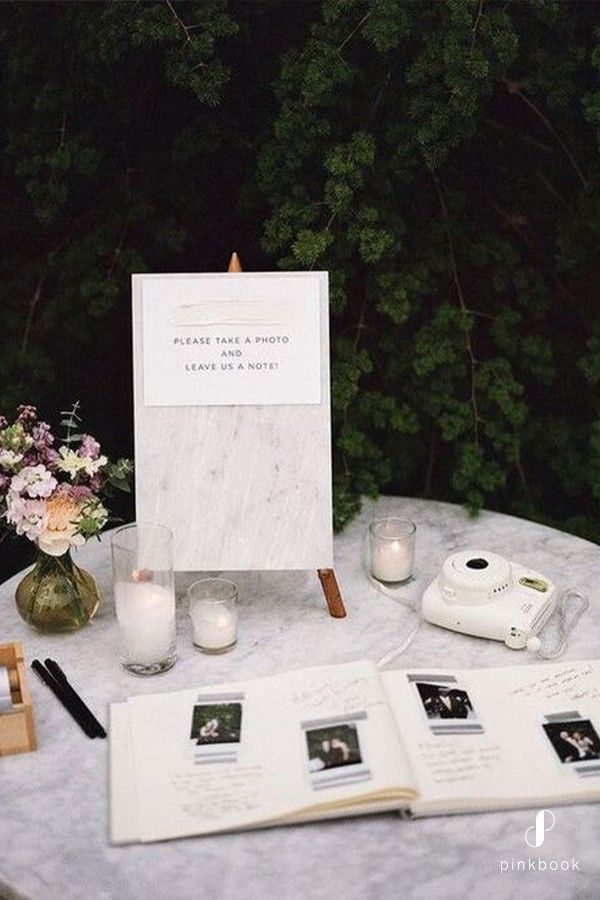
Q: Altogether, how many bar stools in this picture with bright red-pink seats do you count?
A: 0